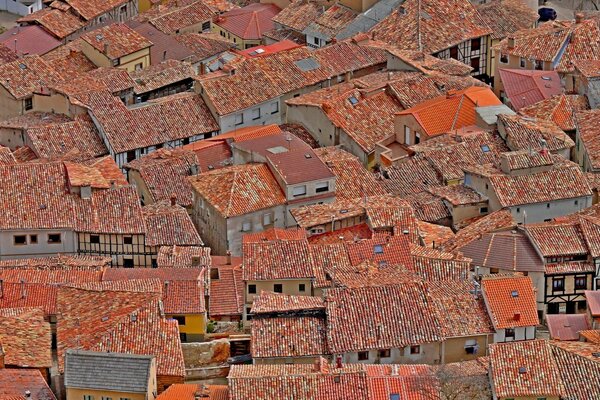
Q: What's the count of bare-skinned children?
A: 0